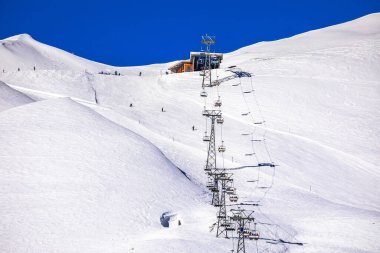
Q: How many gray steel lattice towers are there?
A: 5